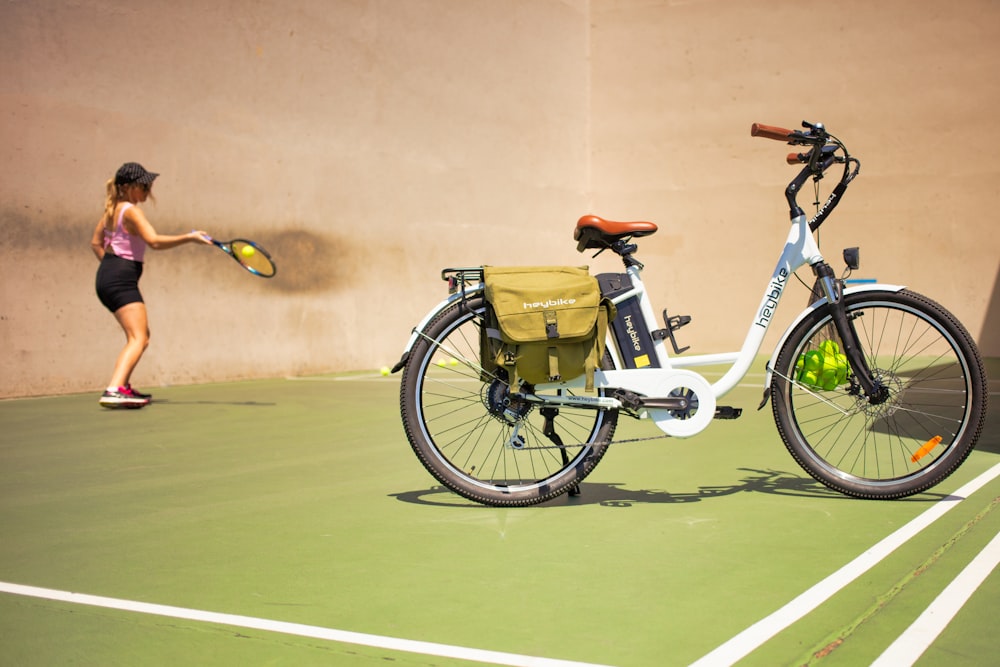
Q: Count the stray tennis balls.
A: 3